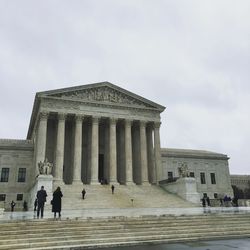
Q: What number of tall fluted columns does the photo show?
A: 8